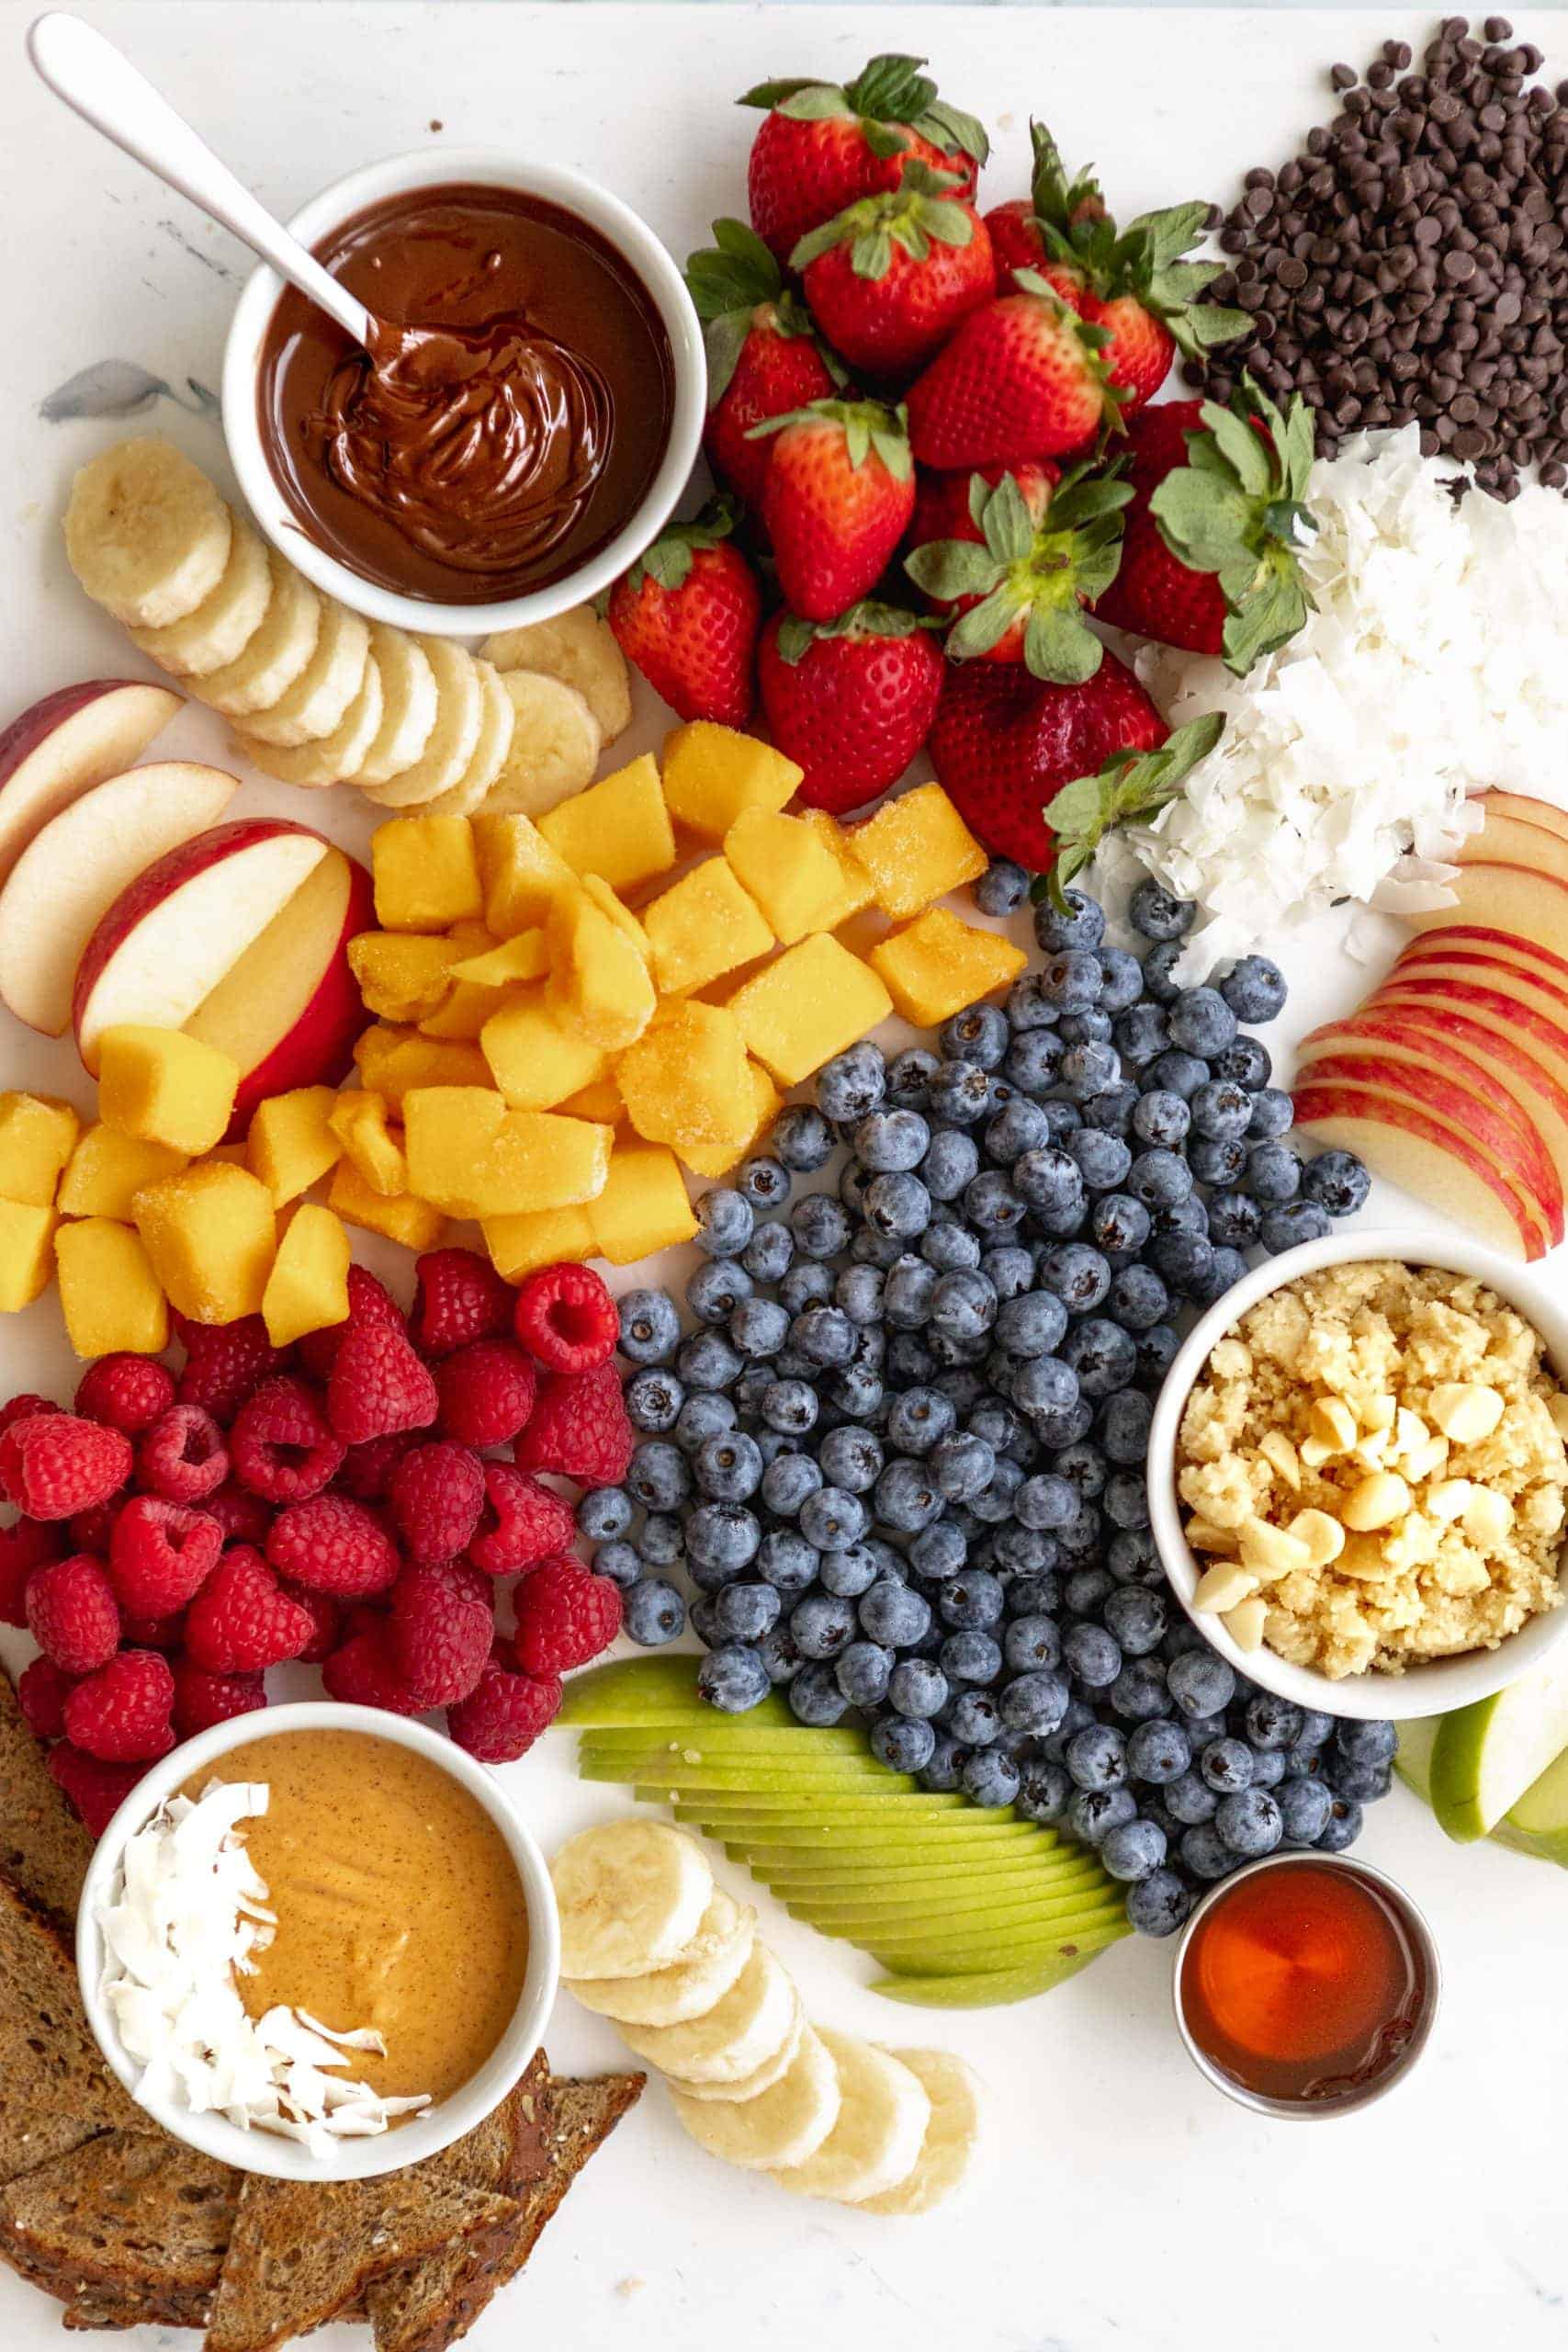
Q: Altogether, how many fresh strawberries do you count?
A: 12